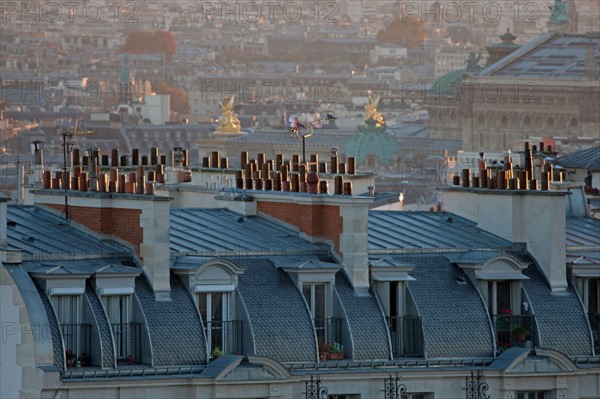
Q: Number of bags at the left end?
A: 0